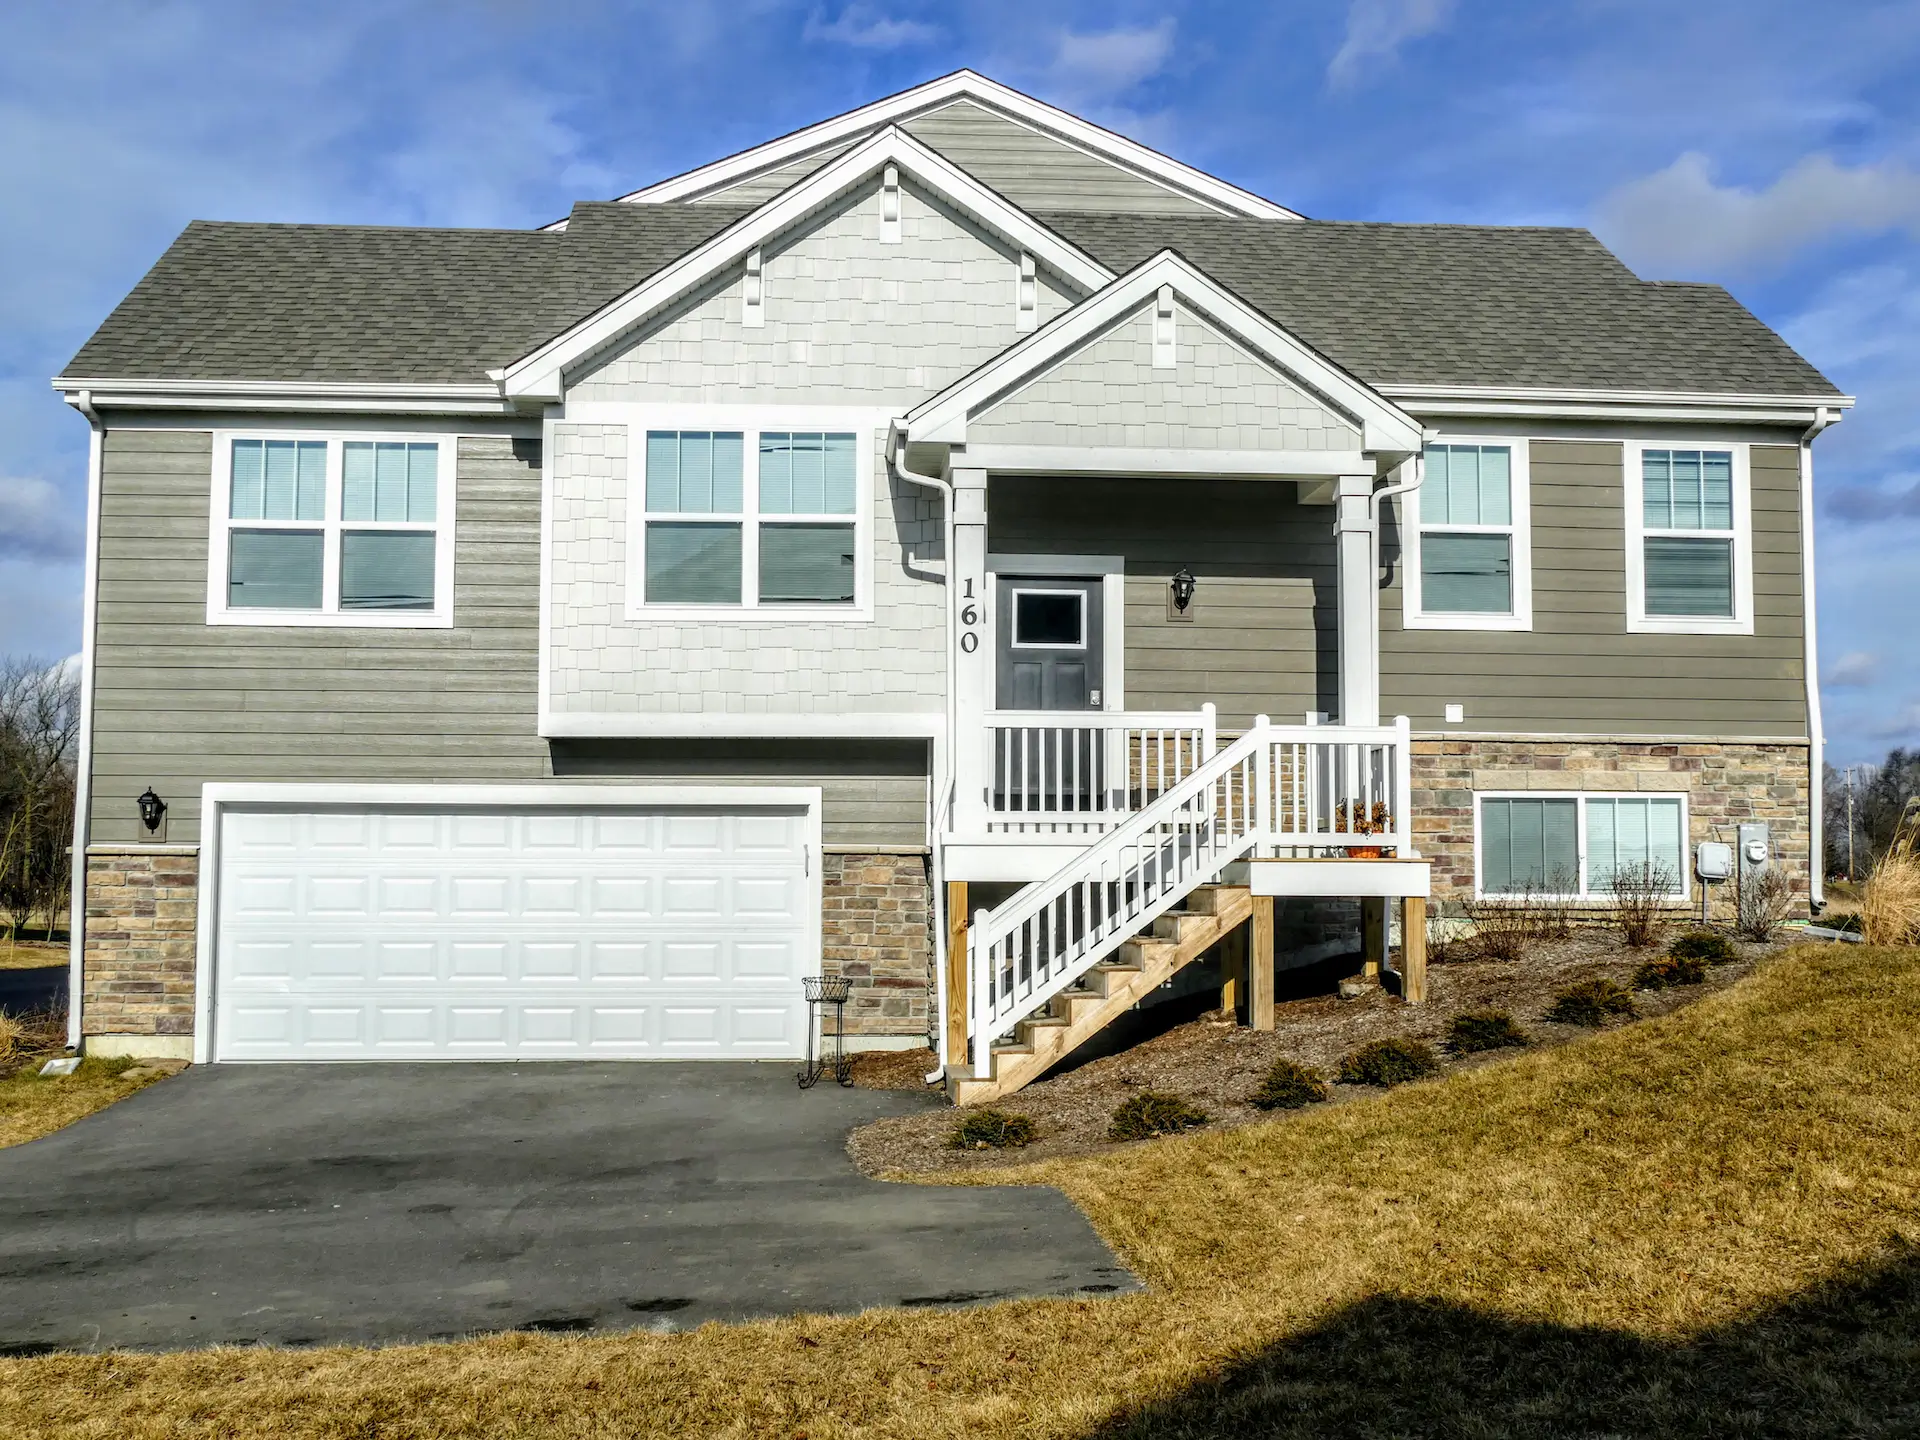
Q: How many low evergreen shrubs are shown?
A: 8